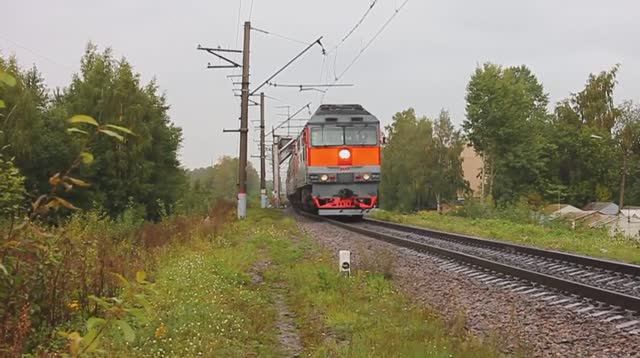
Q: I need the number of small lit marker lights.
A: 2